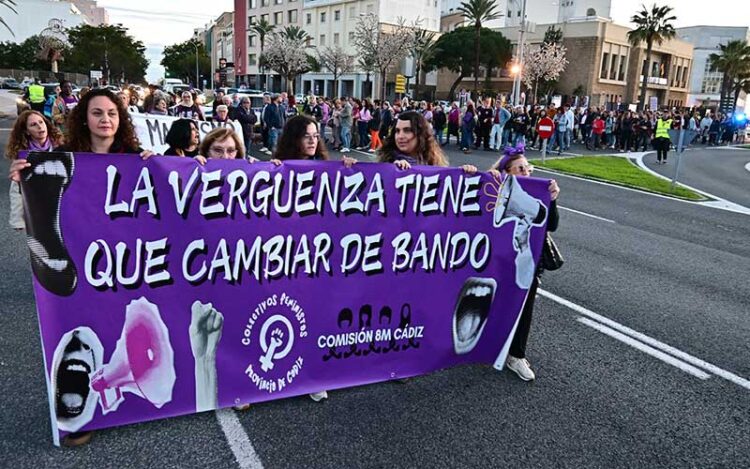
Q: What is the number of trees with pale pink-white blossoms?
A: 4